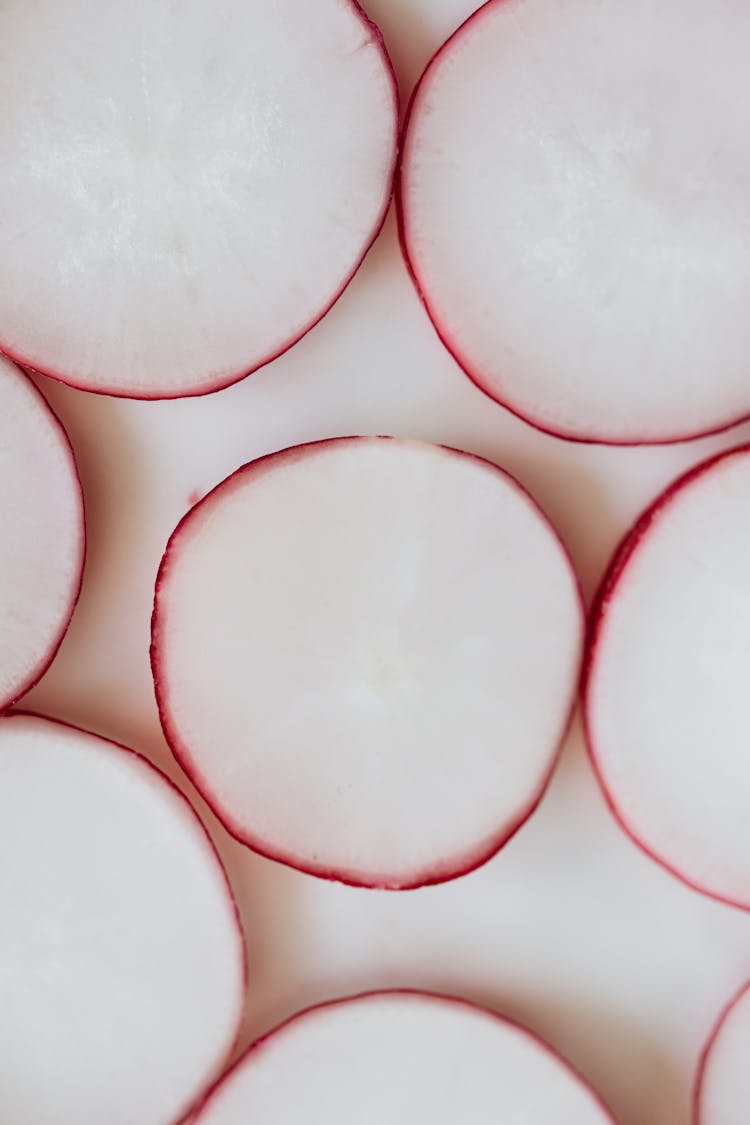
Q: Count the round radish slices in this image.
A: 8